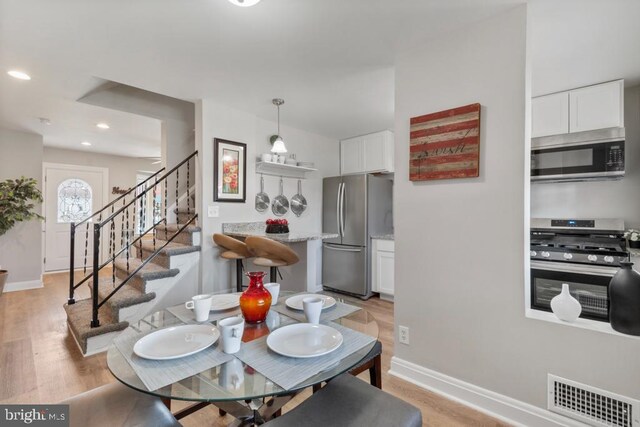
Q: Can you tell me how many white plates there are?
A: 4